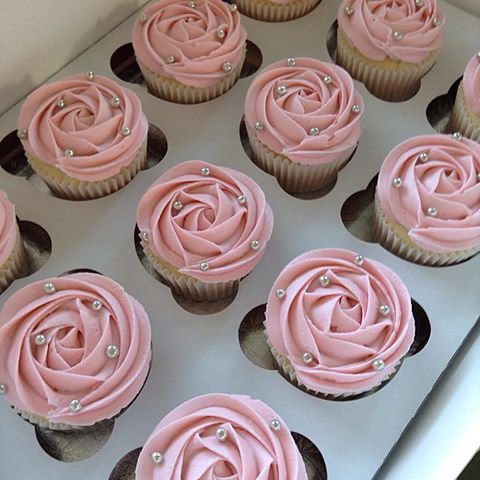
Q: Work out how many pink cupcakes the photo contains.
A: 12